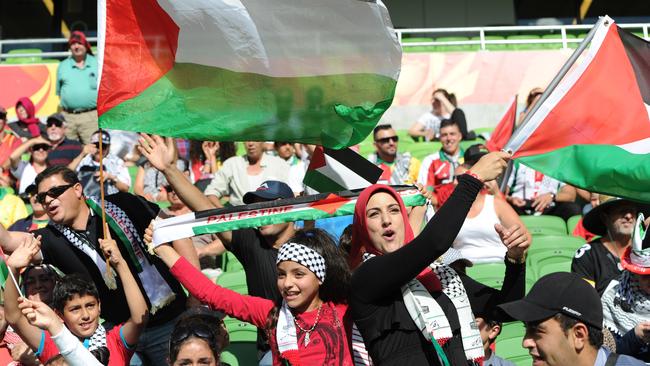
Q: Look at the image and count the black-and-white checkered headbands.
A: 1